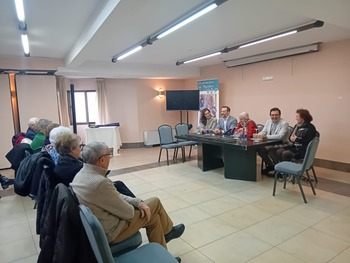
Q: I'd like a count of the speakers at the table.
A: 5